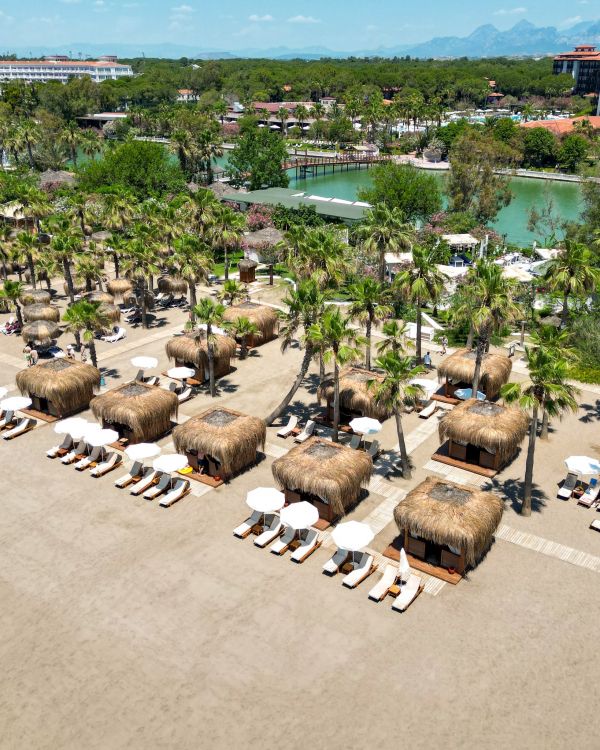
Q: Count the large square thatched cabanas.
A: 10